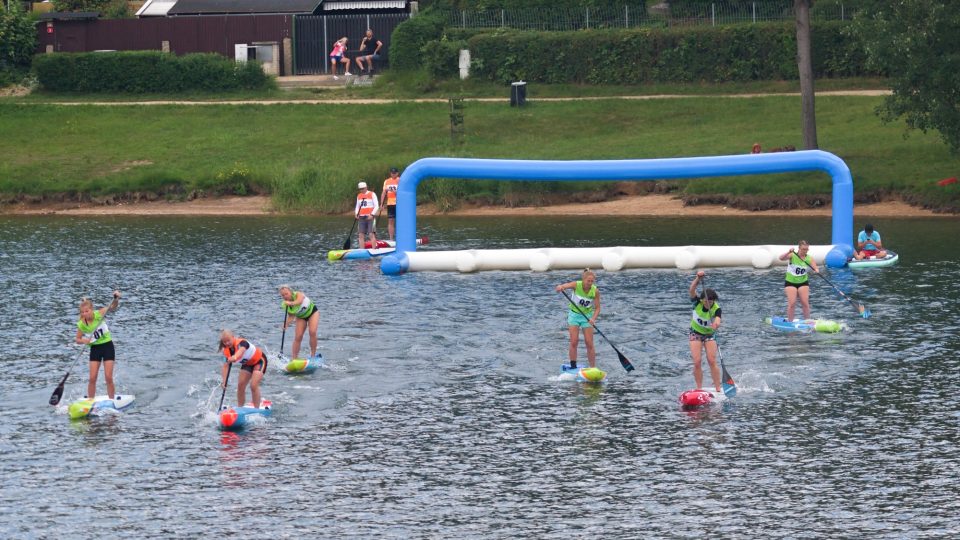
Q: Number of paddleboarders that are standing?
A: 8